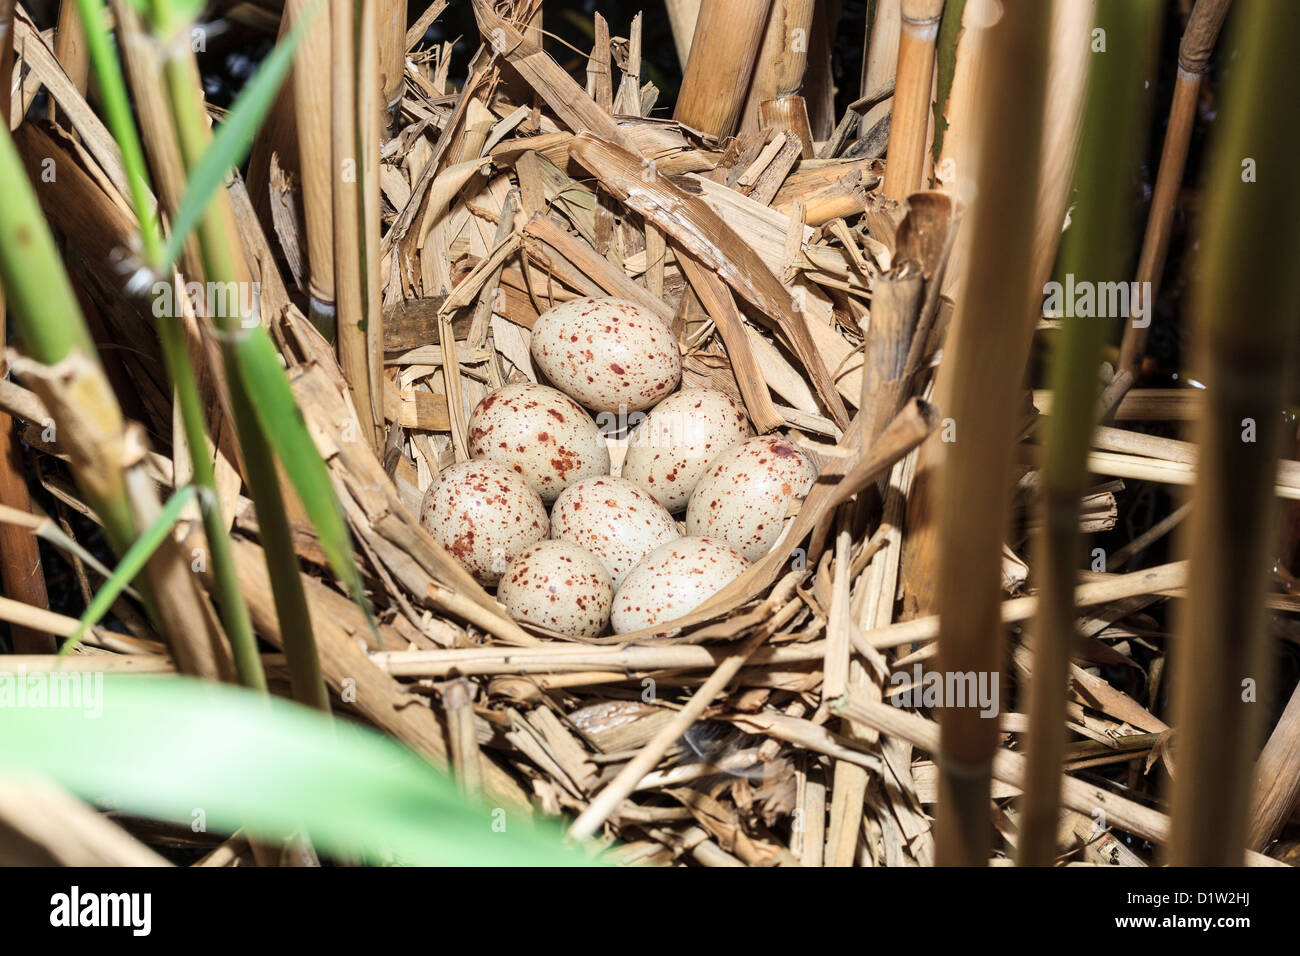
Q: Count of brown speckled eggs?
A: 8